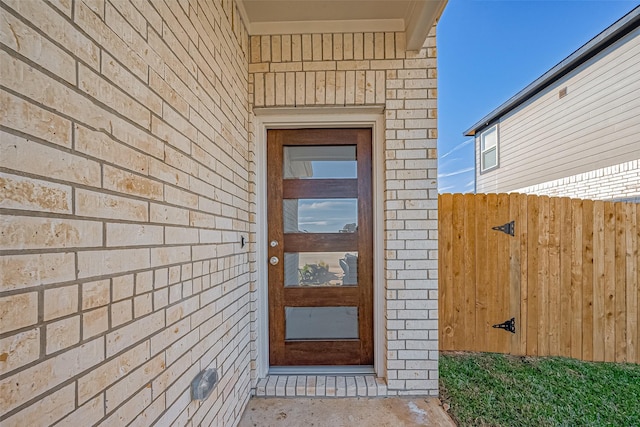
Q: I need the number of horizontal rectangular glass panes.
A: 4